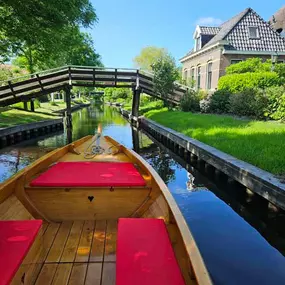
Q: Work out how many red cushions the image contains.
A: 3